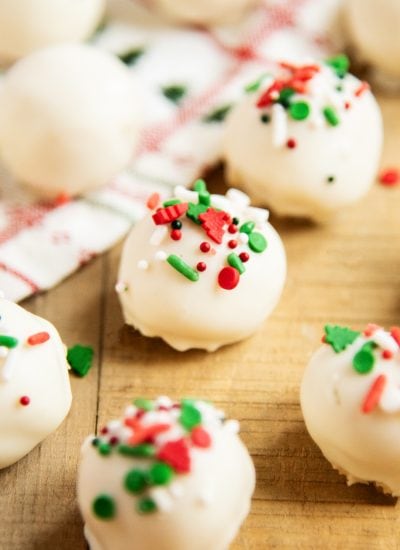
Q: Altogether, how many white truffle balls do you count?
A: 9